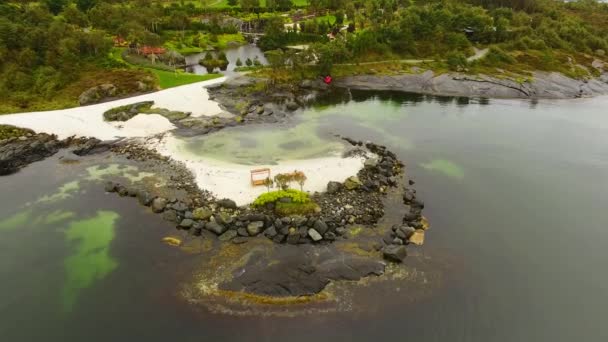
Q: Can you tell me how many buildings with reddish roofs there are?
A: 2